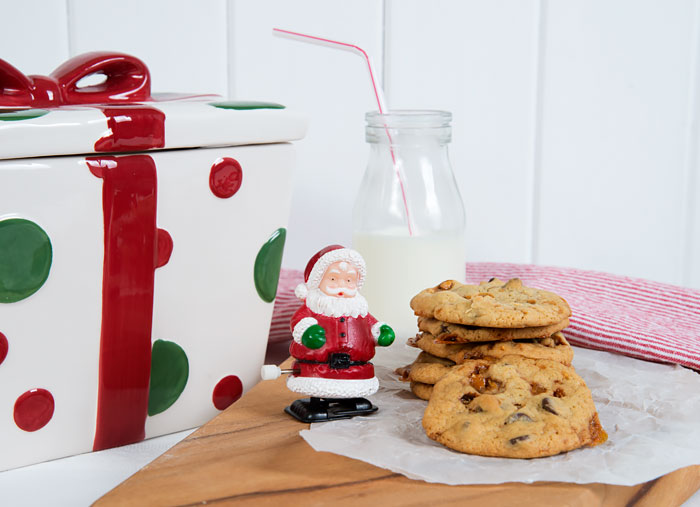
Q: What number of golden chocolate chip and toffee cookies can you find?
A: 6